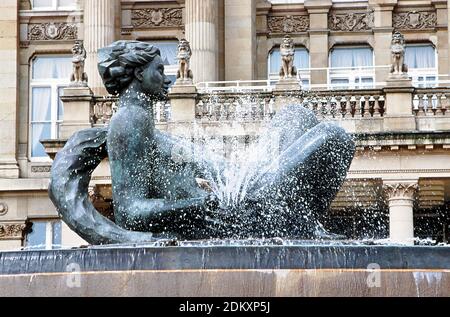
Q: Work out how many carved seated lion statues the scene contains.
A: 4